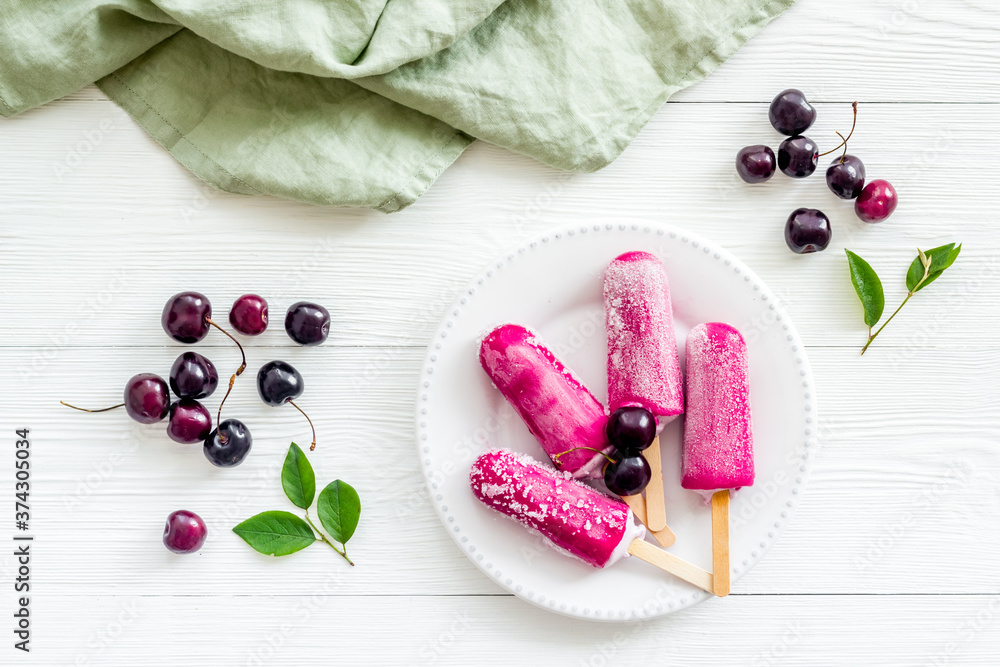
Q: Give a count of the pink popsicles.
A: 4